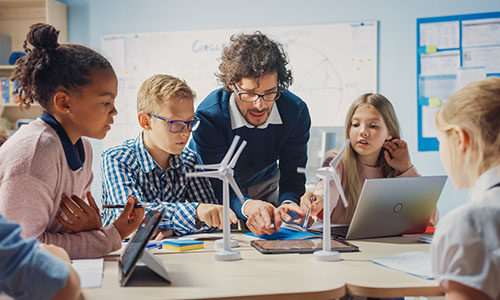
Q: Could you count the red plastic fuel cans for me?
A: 0